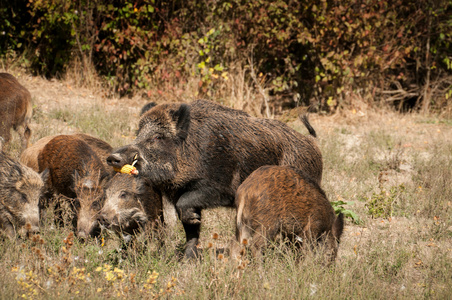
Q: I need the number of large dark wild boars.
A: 1